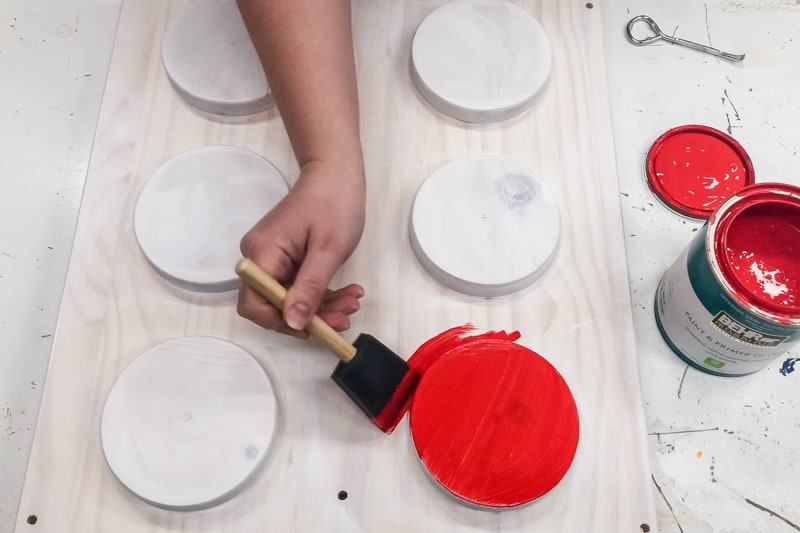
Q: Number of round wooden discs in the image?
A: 6